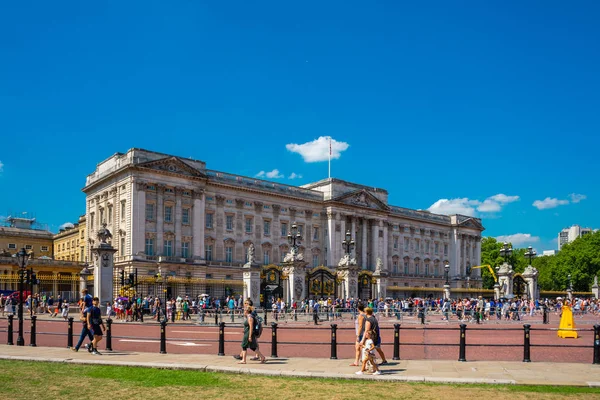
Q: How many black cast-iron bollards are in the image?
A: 12